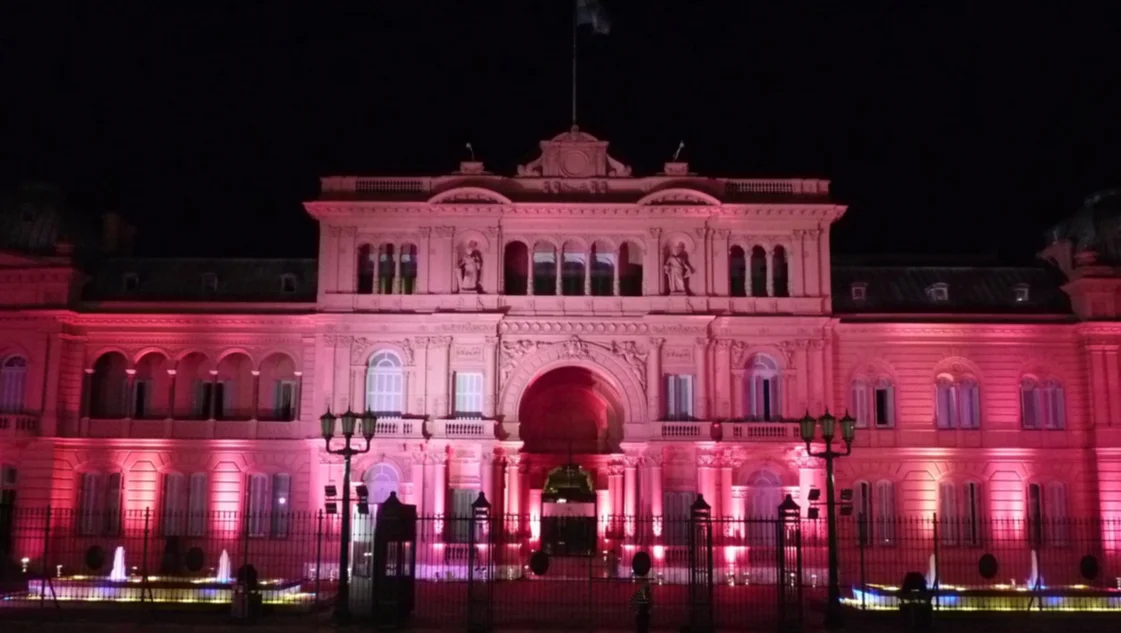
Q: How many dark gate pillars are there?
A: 4